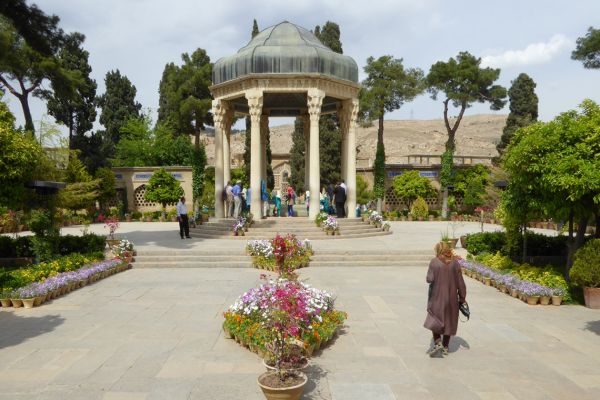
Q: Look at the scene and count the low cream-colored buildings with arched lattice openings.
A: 2